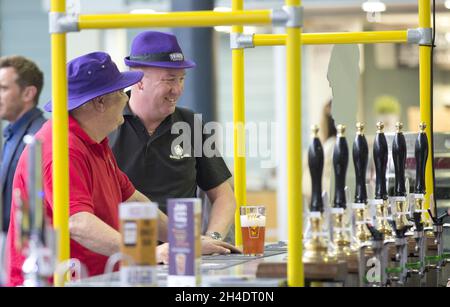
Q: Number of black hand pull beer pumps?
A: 6